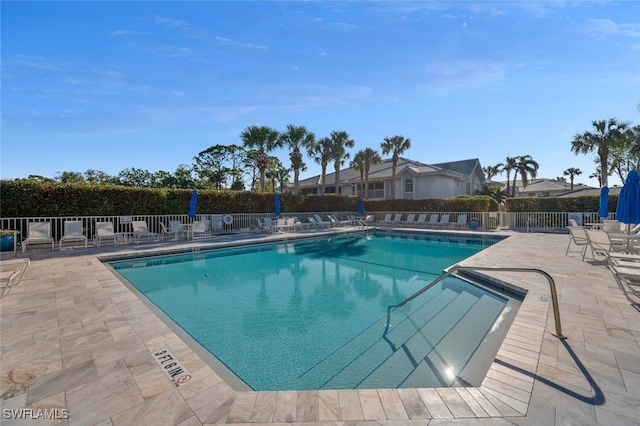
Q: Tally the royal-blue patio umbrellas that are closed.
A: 5